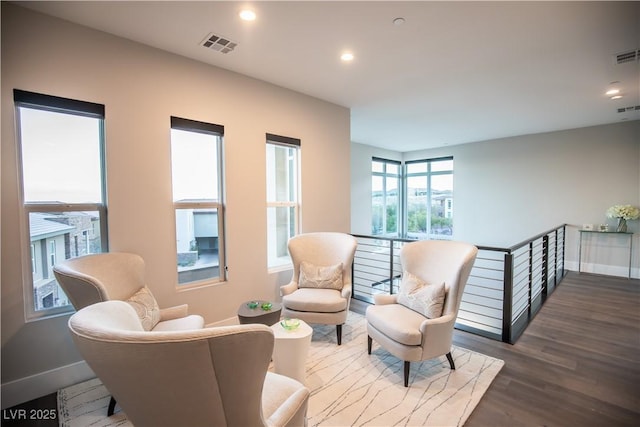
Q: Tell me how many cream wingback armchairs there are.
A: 4